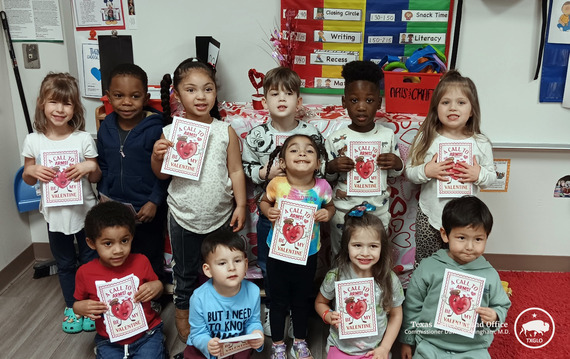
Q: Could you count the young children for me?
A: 11